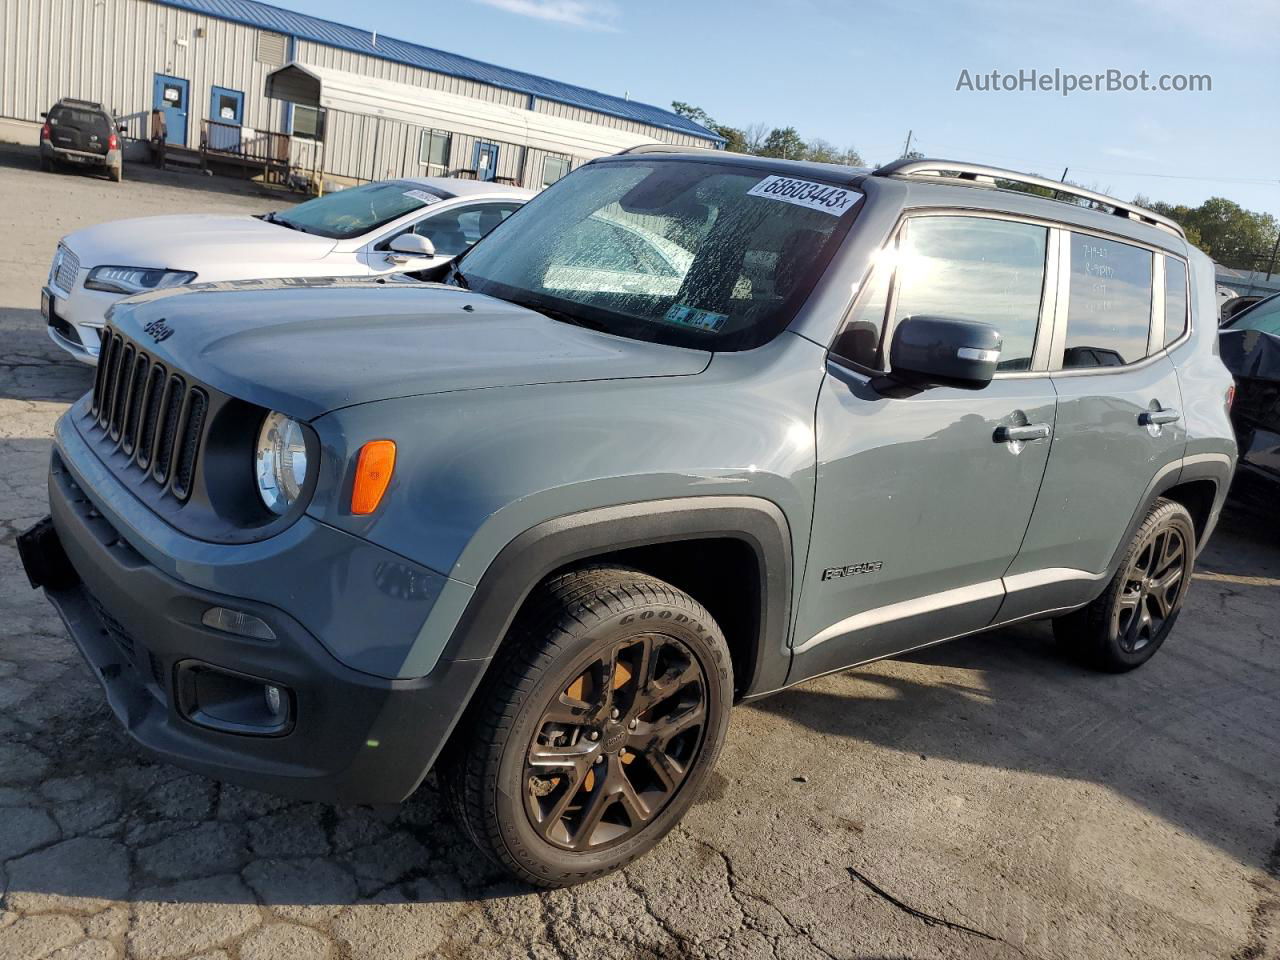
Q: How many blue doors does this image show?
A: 3